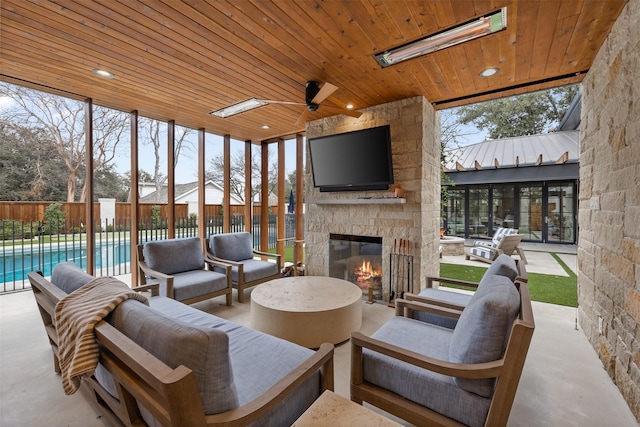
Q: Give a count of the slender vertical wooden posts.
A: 9